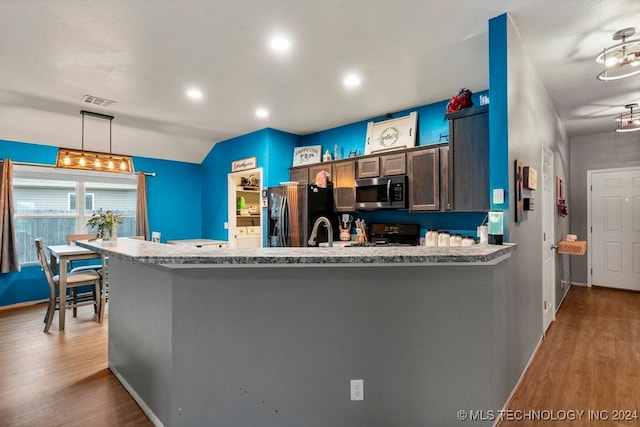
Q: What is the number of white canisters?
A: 4